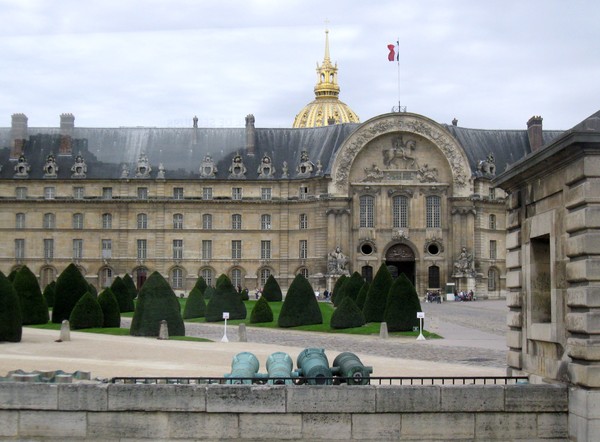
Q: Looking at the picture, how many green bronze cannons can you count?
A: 4